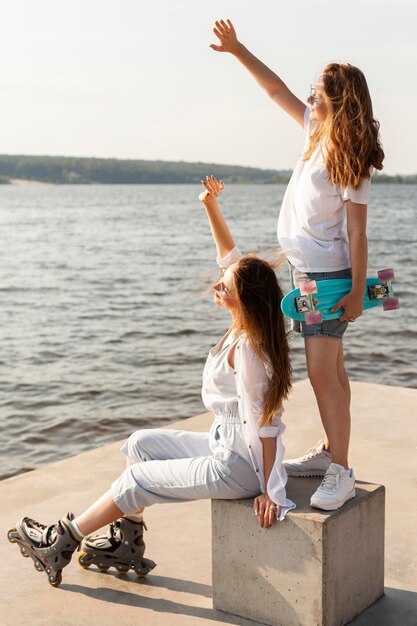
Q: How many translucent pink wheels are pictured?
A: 4